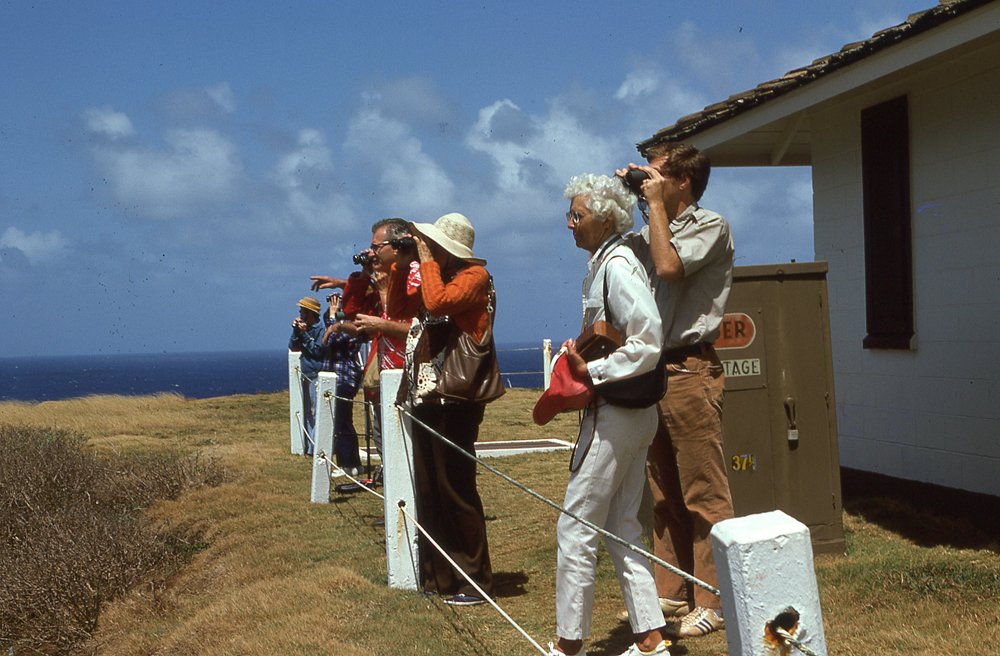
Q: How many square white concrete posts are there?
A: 5